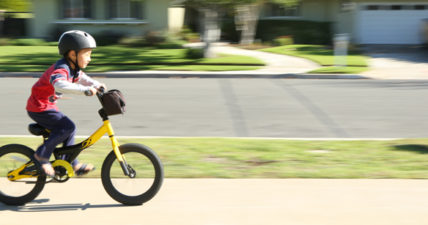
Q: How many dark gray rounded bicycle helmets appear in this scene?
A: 1